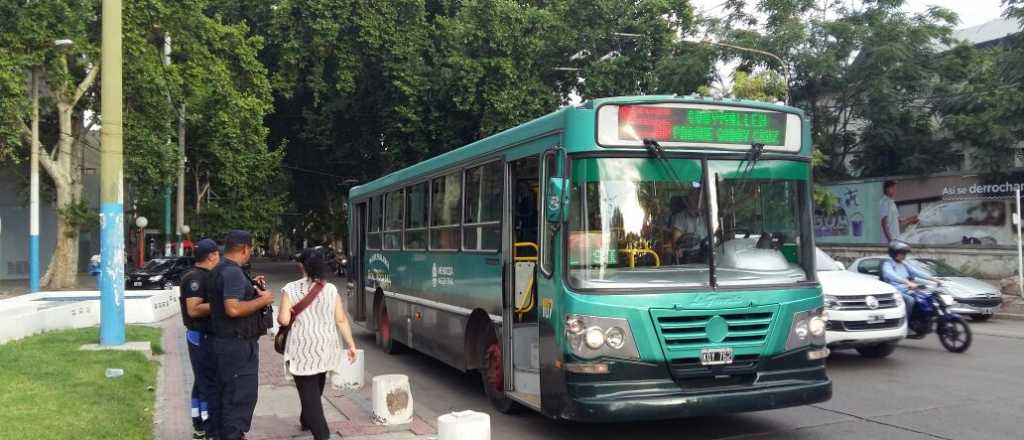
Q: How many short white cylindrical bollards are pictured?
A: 3